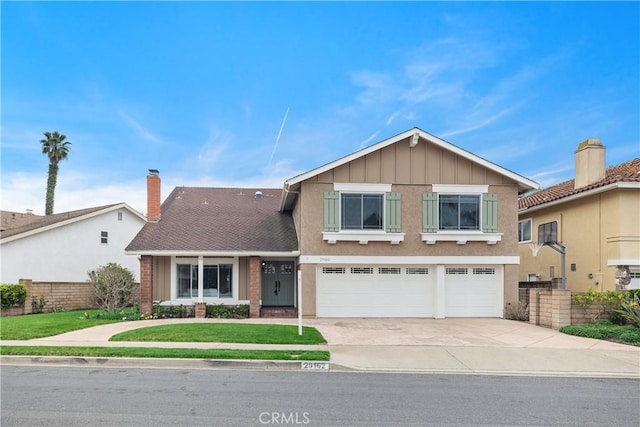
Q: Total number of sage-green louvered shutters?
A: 4